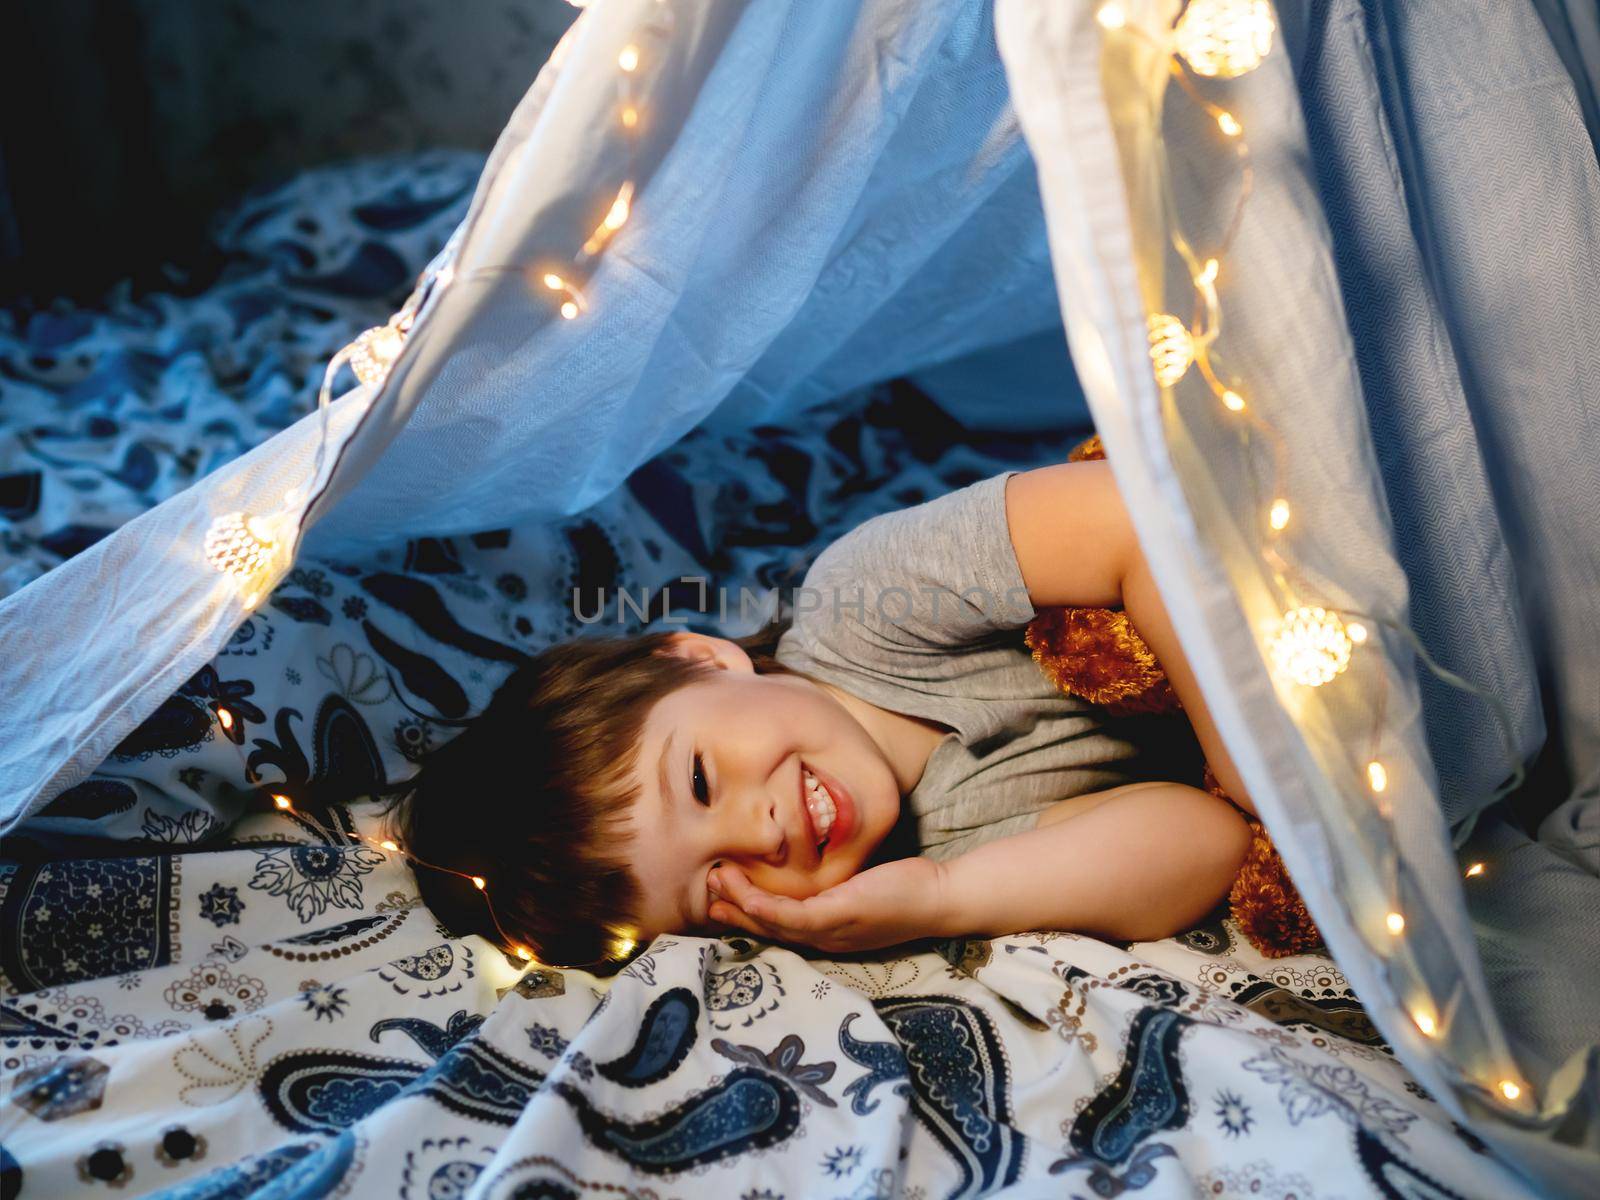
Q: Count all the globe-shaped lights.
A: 5